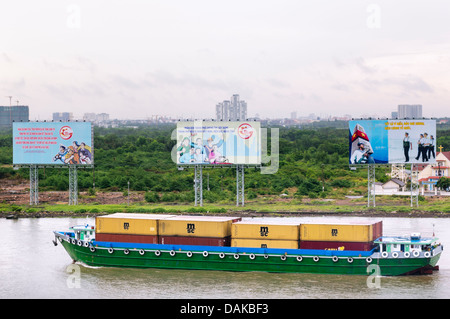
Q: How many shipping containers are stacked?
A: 8